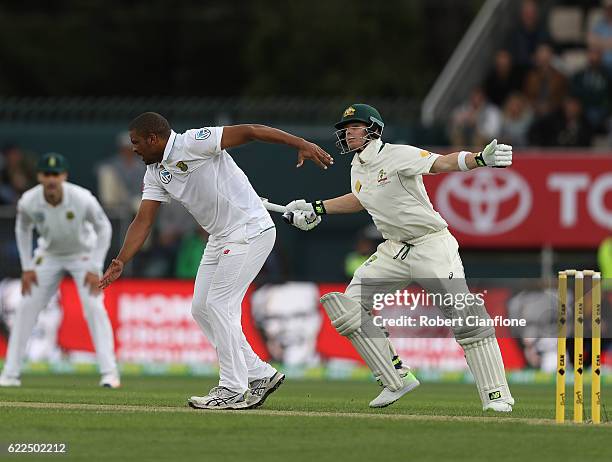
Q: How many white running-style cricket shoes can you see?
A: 6